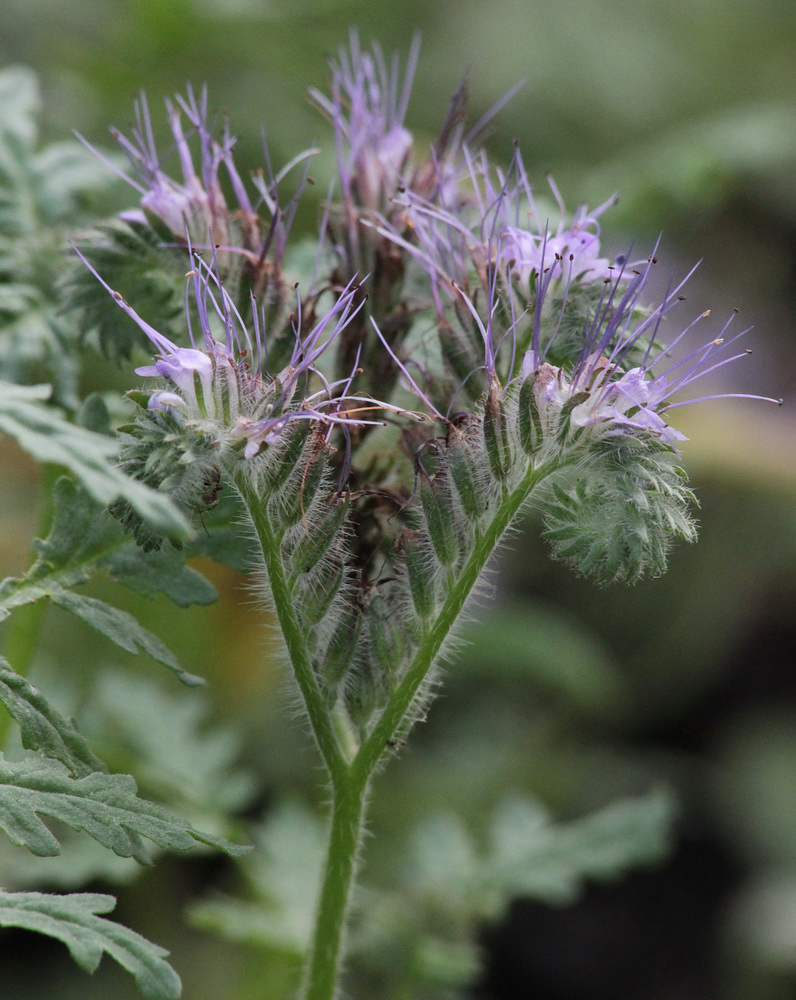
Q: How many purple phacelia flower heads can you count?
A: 5